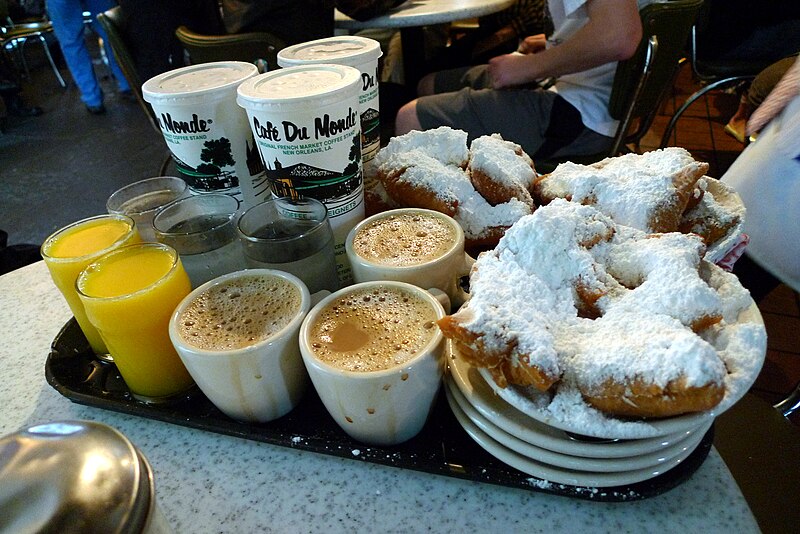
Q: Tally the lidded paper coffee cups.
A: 3